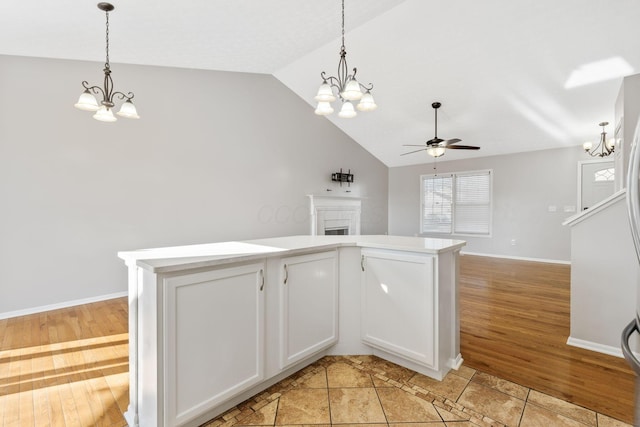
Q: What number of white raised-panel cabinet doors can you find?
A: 3